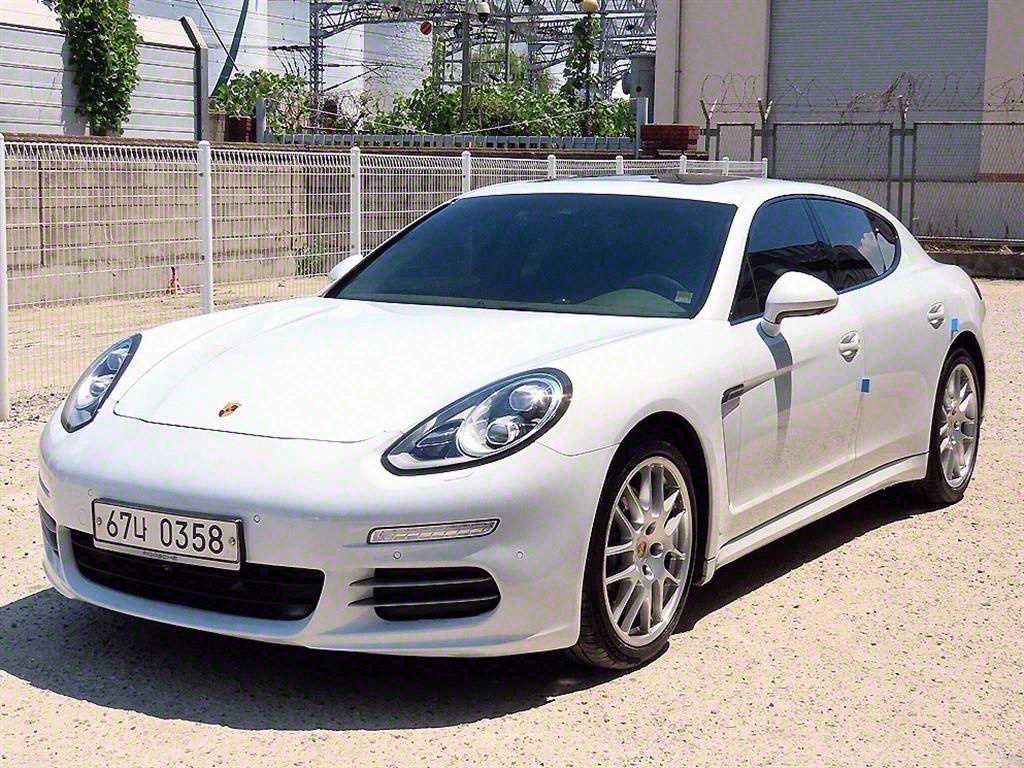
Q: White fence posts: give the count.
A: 9